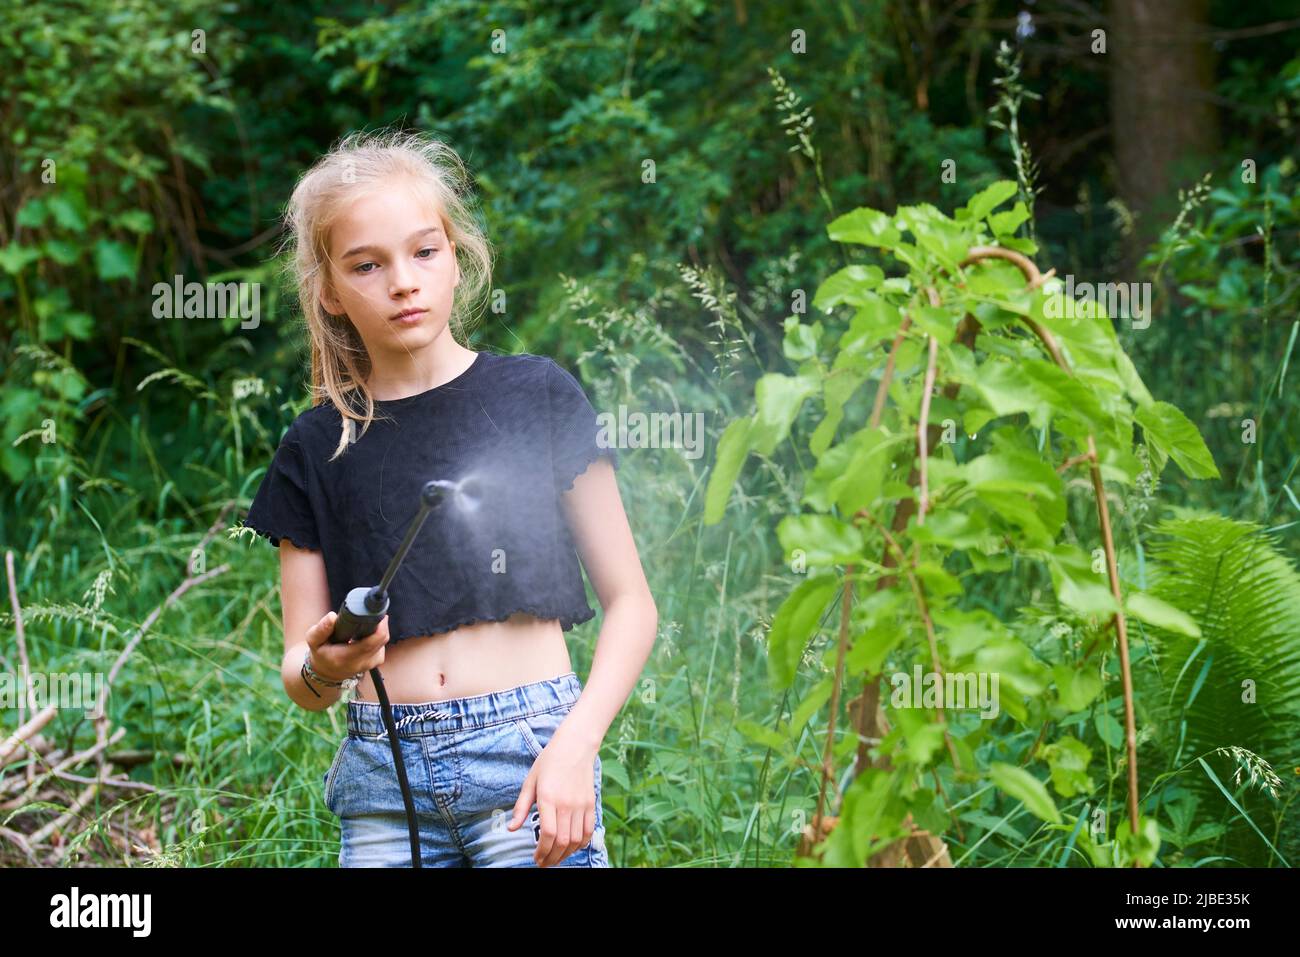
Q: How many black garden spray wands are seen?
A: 1